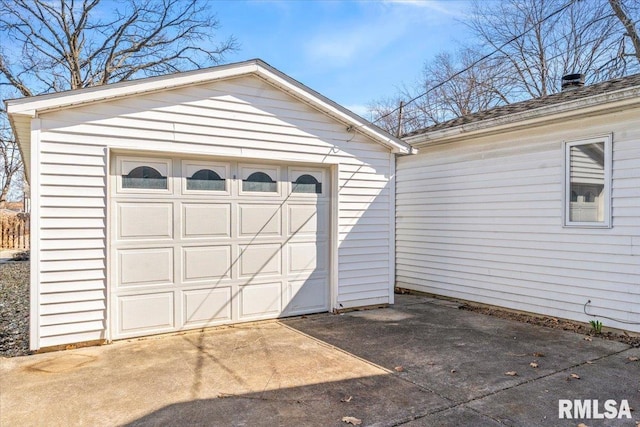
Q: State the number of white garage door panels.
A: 12